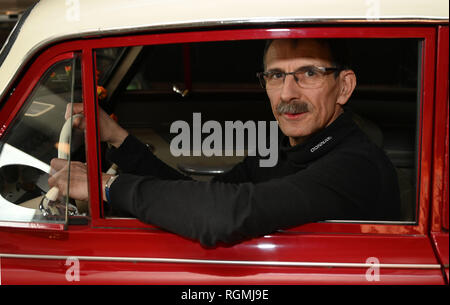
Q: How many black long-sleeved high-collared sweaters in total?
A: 1